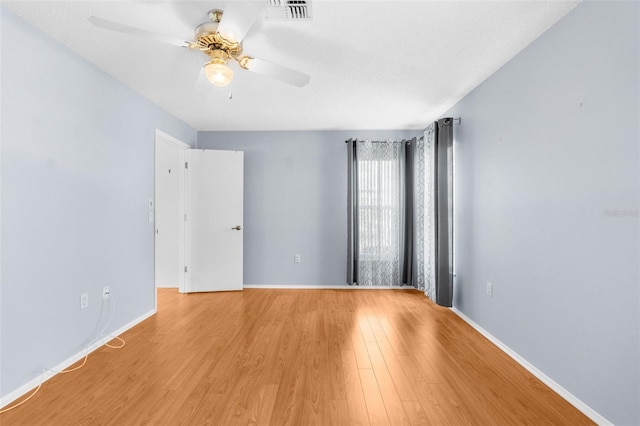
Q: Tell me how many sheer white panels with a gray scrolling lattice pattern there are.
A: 2